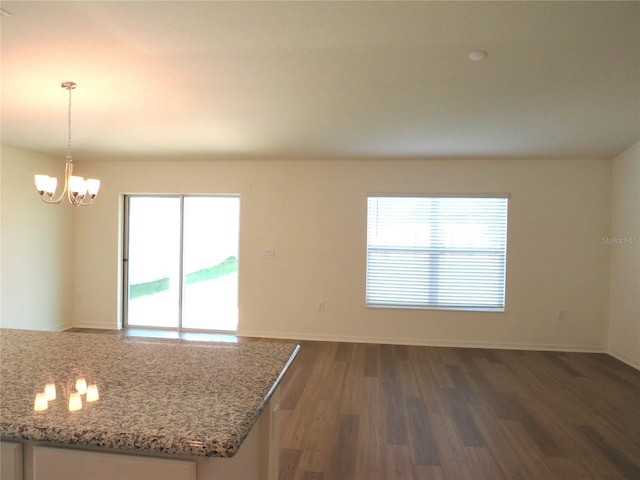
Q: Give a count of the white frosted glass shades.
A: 5